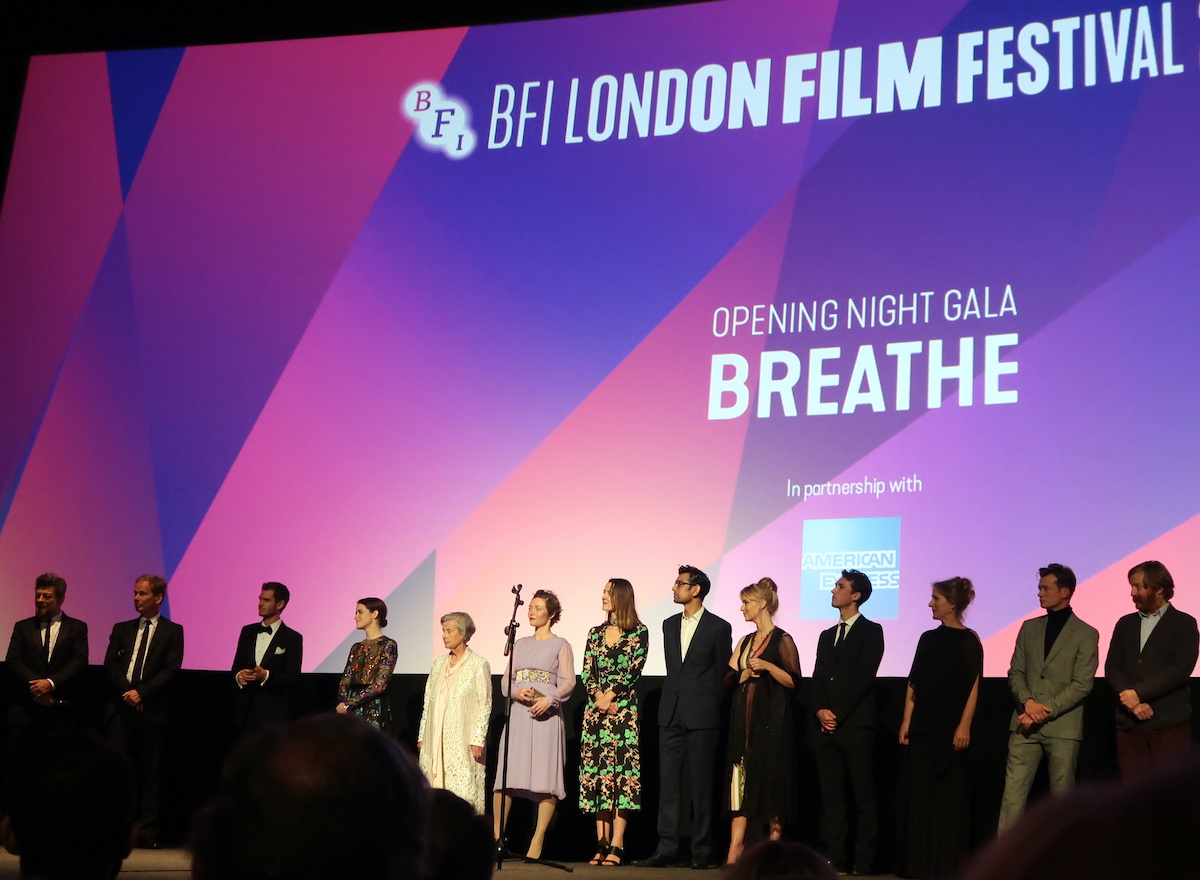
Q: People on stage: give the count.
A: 13